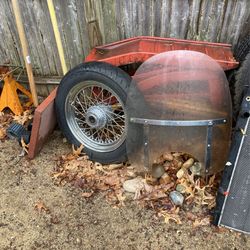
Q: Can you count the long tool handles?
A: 2